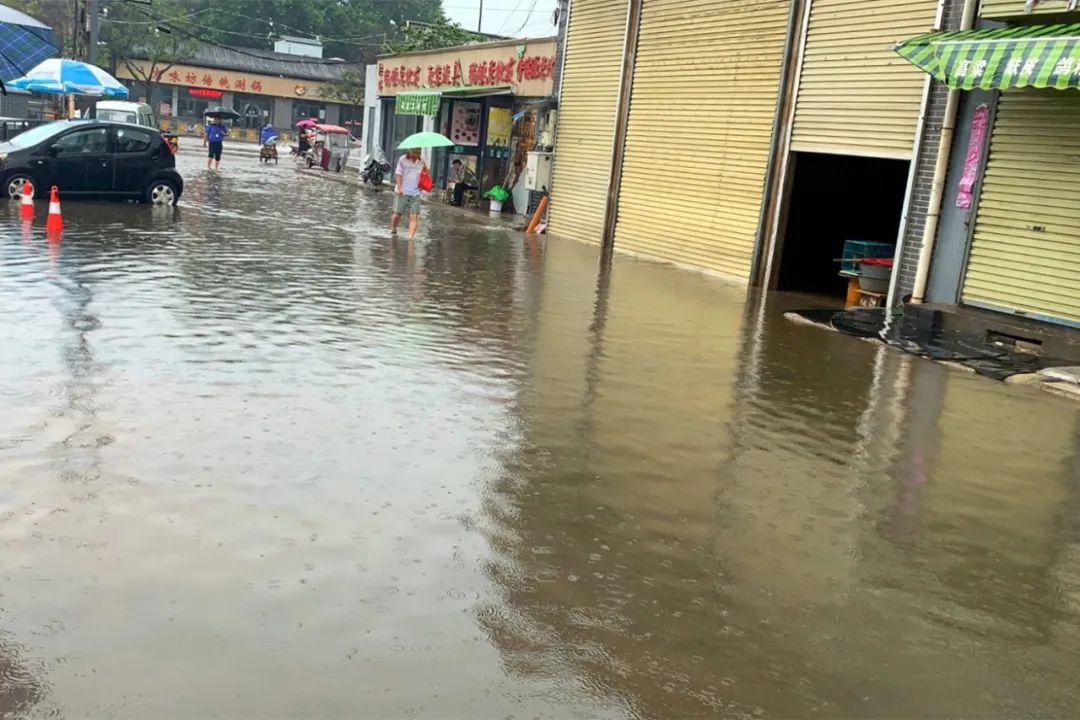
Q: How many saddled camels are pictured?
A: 0